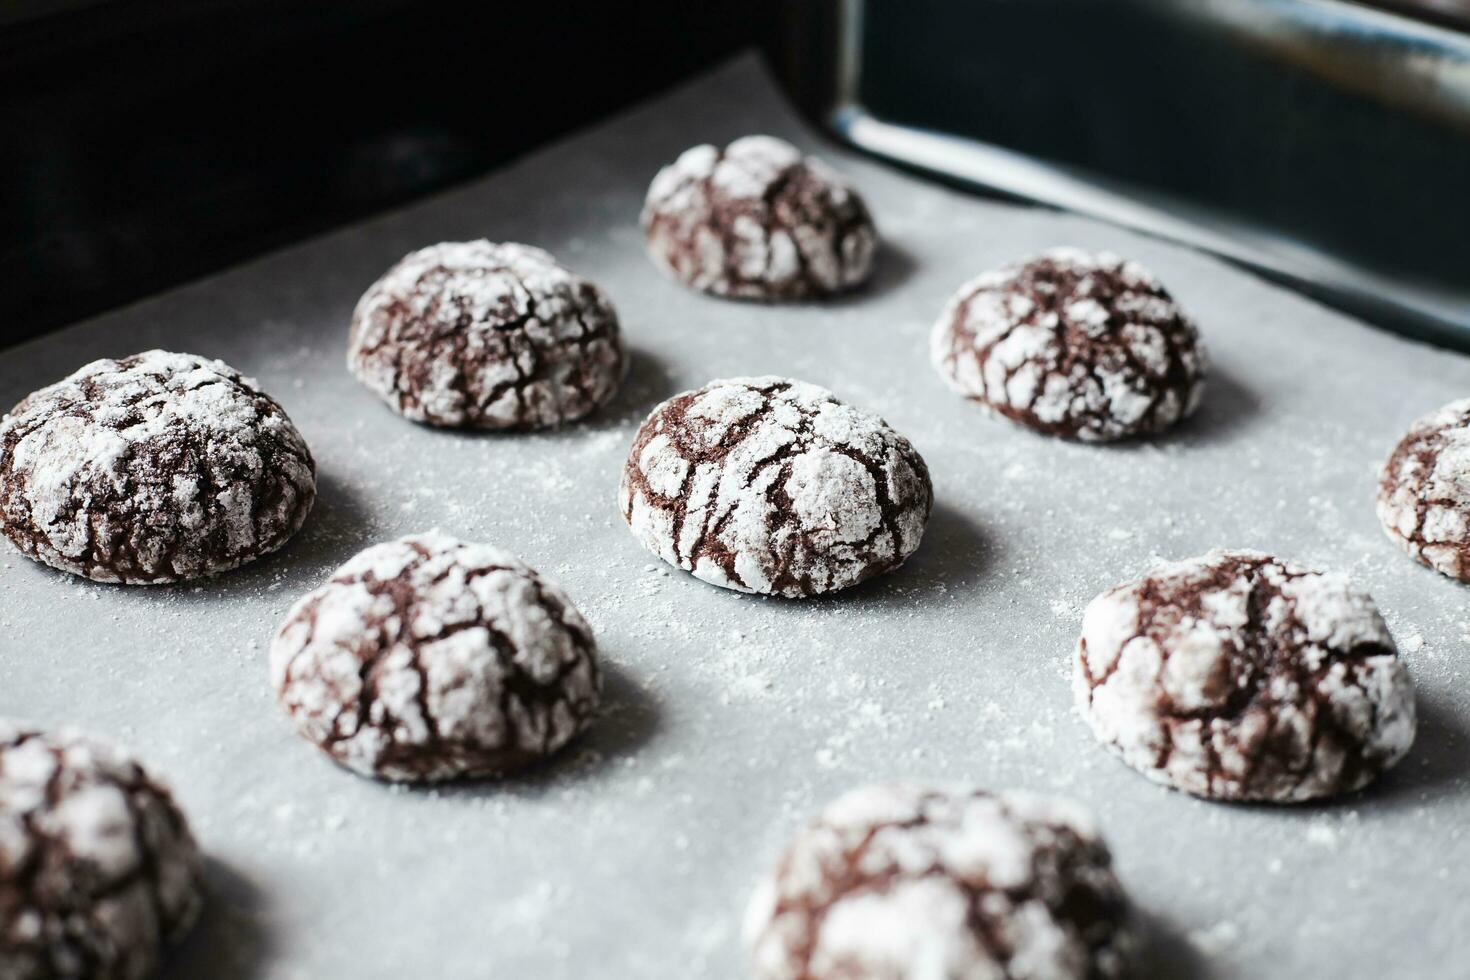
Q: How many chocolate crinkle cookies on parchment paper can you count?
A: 10